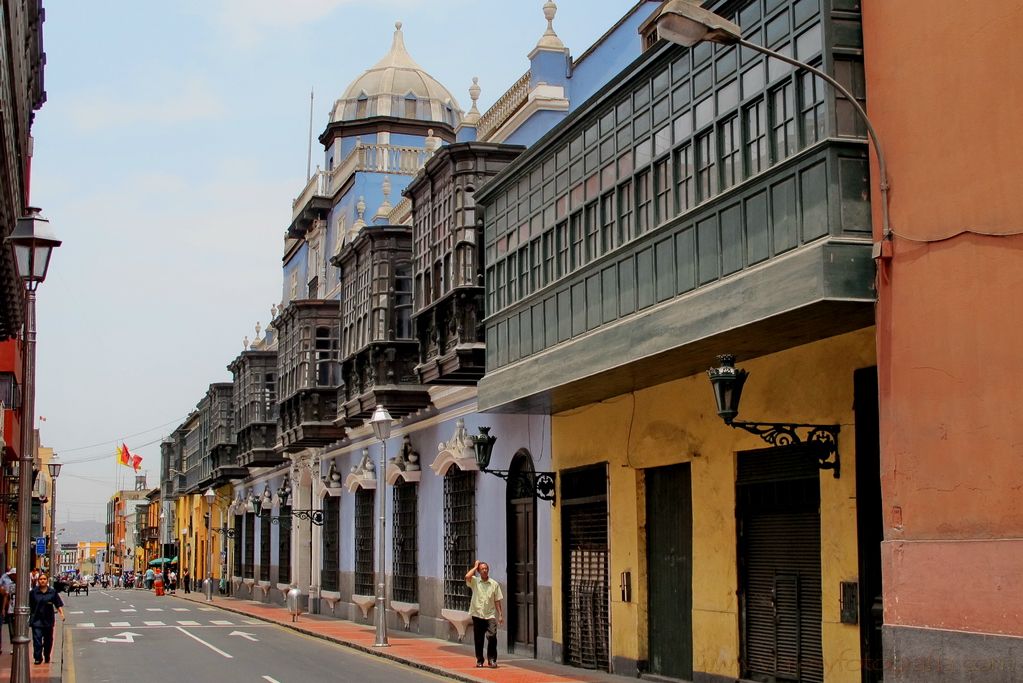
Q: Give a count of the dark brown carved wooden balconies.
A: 5